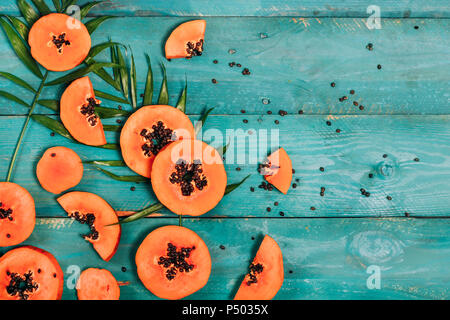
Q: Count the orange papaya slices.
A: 13